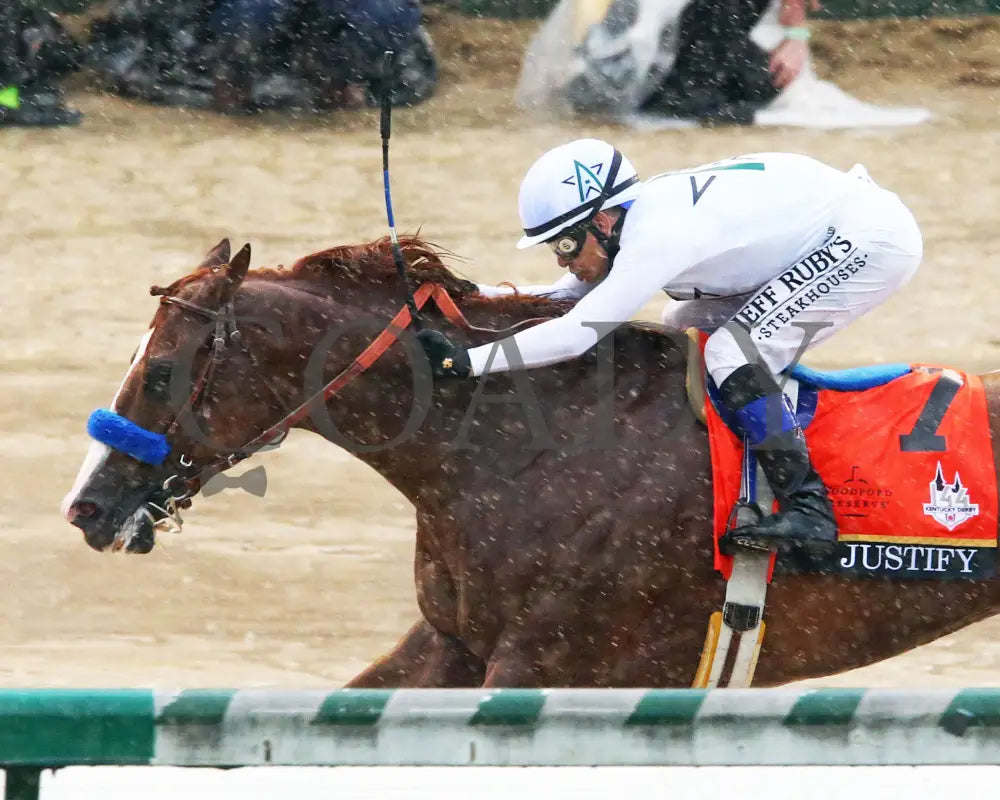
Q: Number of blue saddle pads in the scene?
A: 1